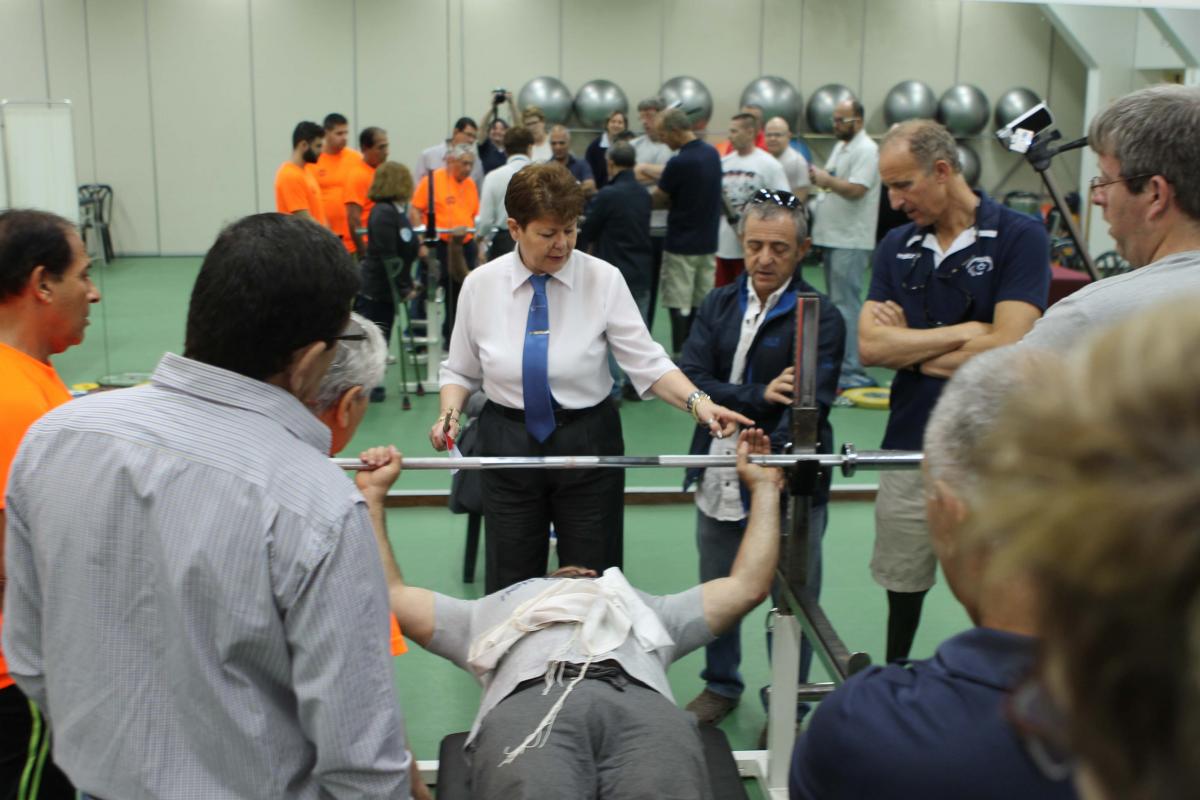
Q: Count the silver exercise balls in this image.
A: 9